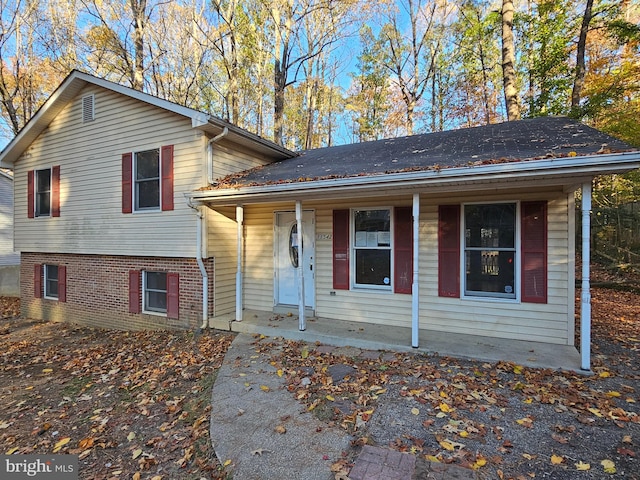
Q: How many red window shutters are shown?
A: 12